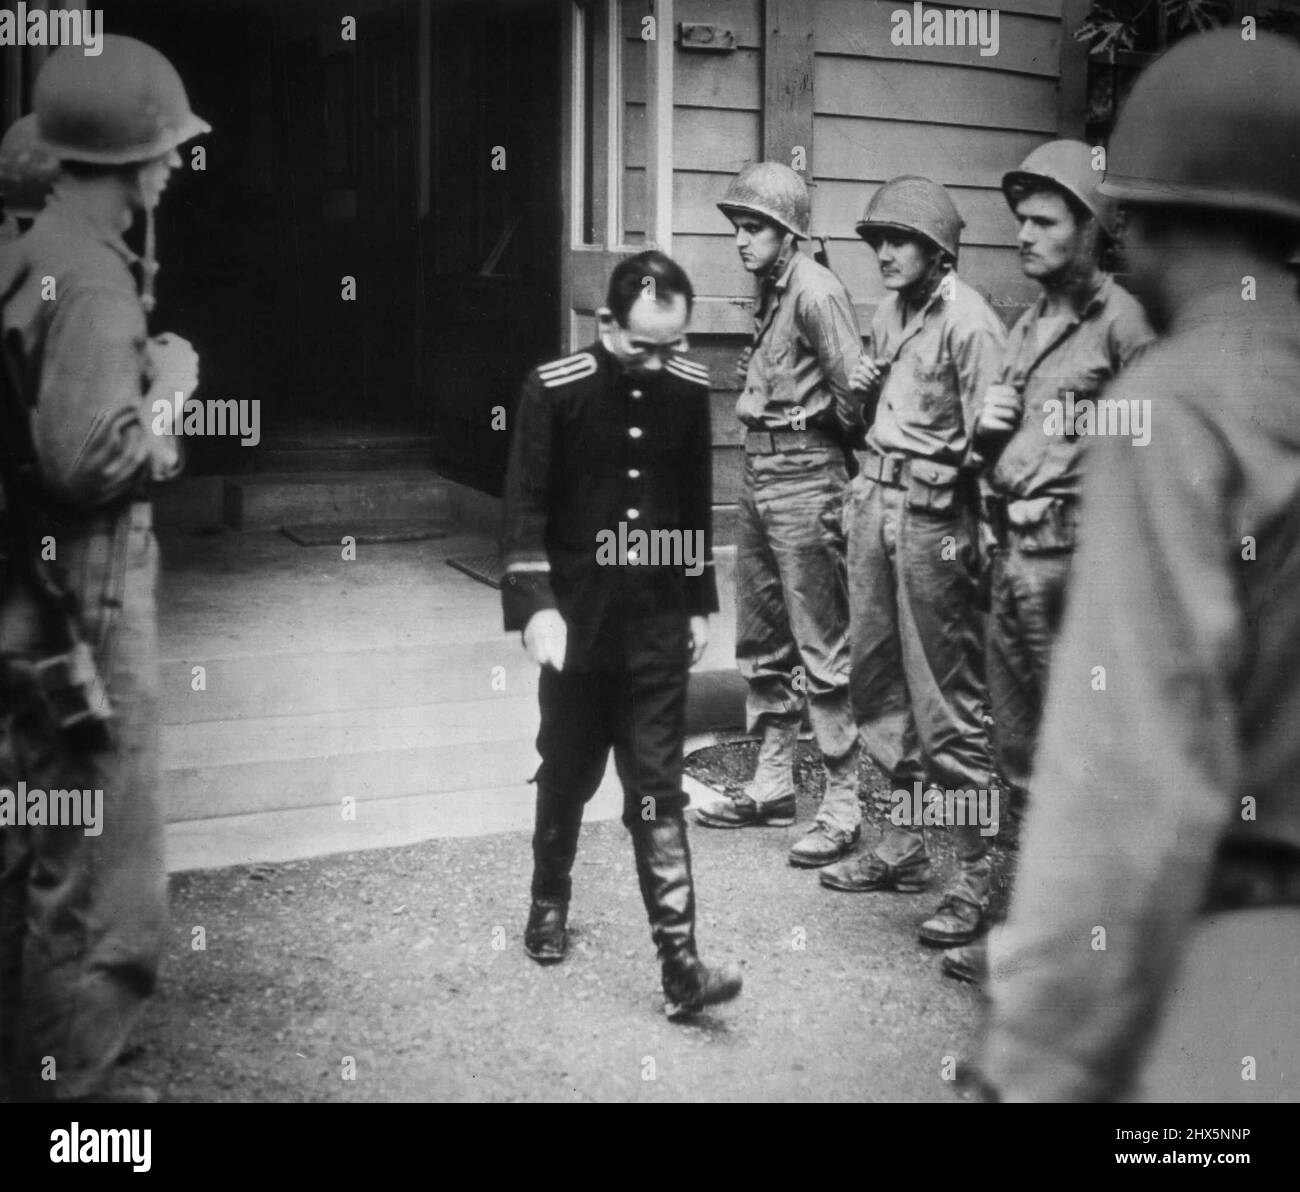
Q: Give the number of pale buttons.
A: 5